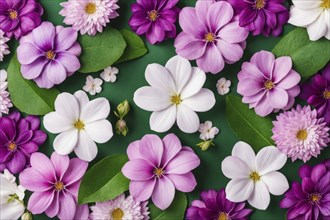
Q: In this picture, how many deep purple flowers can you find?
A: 7